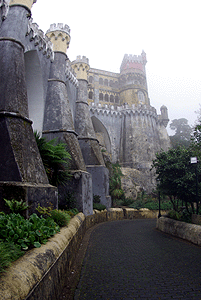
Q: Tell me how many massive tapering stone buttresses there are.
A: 3